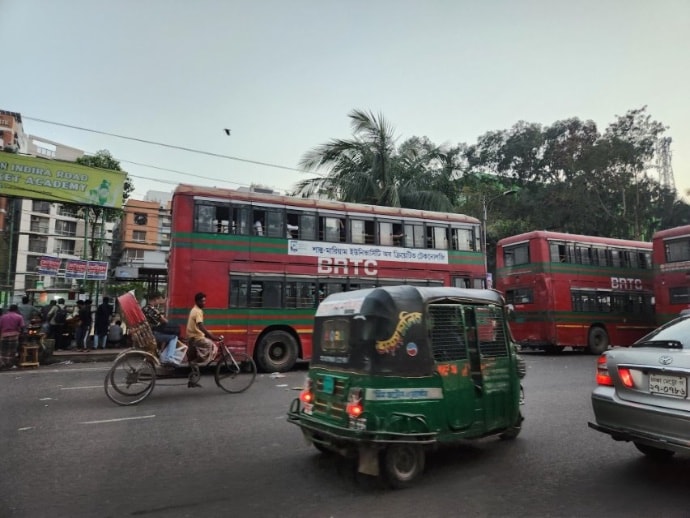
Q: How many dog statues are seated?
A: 0